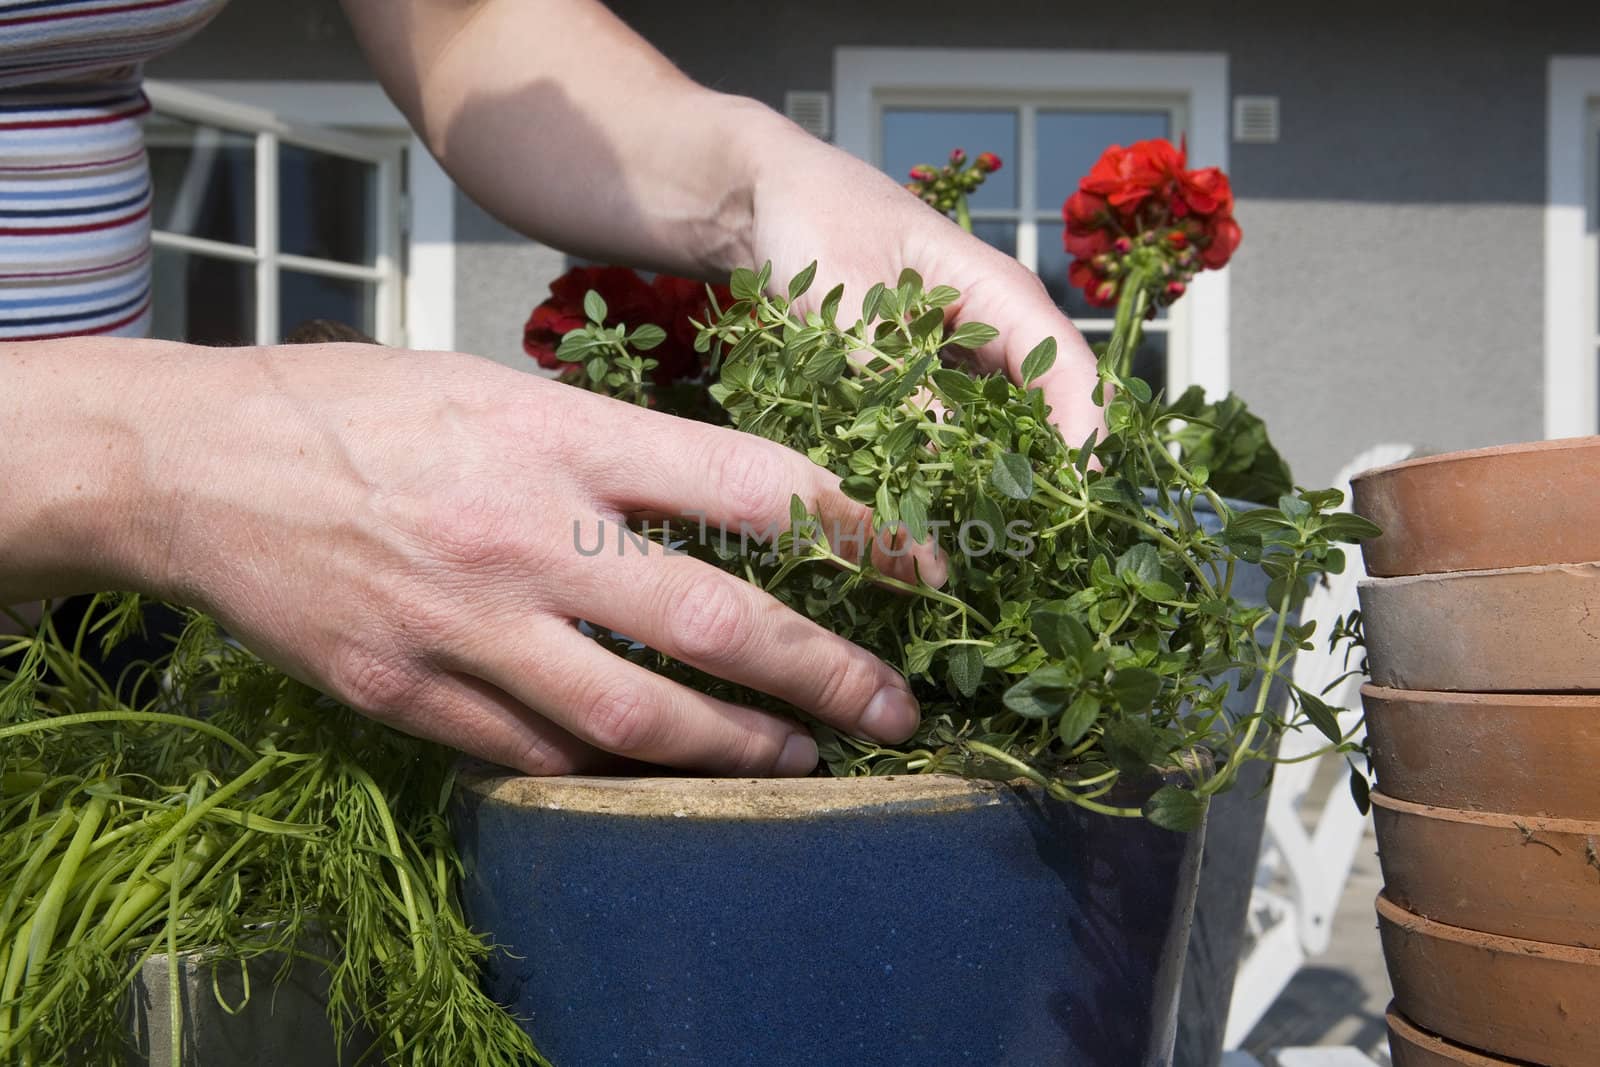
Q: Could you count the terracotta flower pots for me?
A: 6